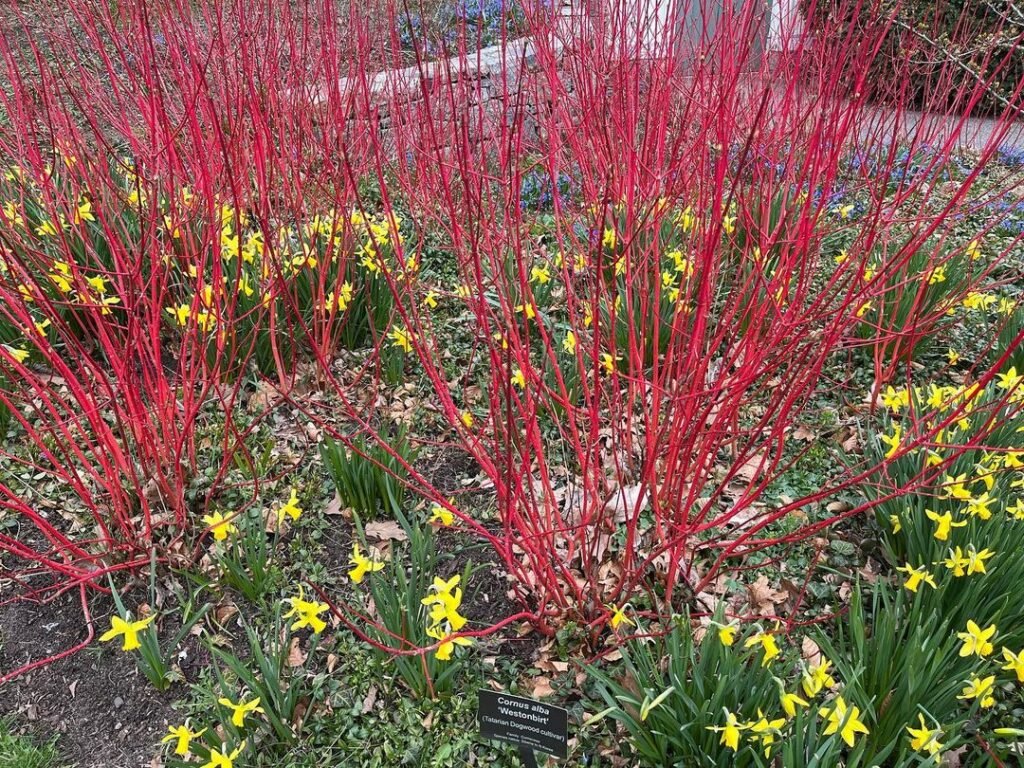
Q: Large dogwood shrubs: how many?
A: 2